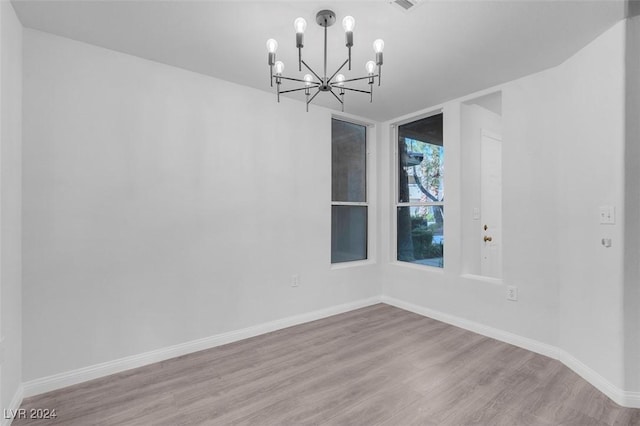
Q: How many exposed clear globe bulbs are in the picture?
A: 8